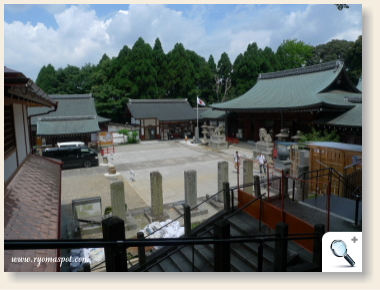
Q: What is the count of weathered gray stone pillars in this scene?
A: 5